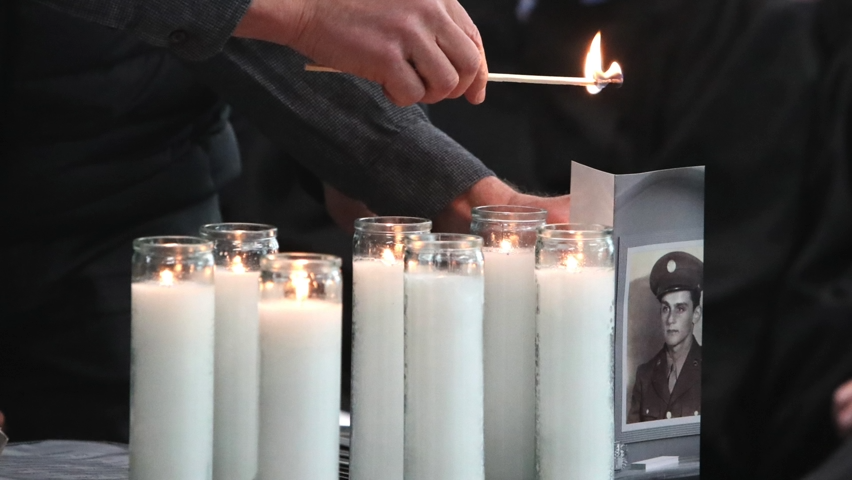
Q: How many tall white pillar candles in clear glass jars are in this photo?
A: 7